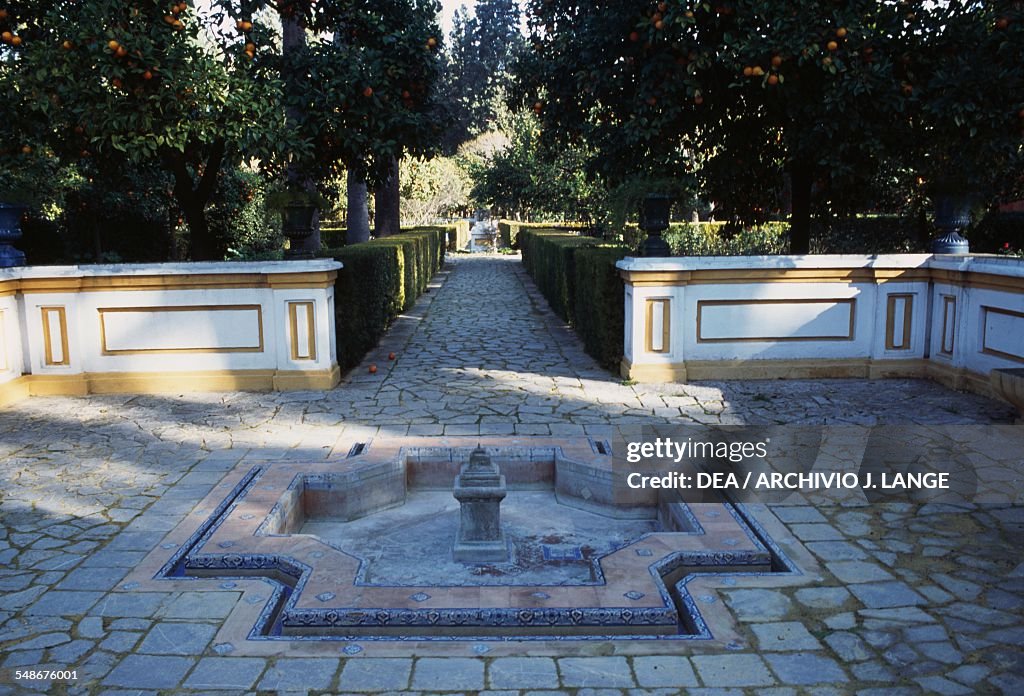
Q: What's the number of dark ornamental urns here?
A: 4